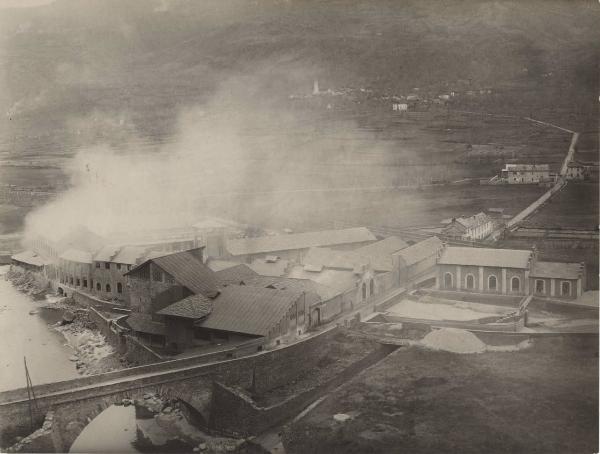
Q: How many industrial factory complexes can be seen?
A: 1